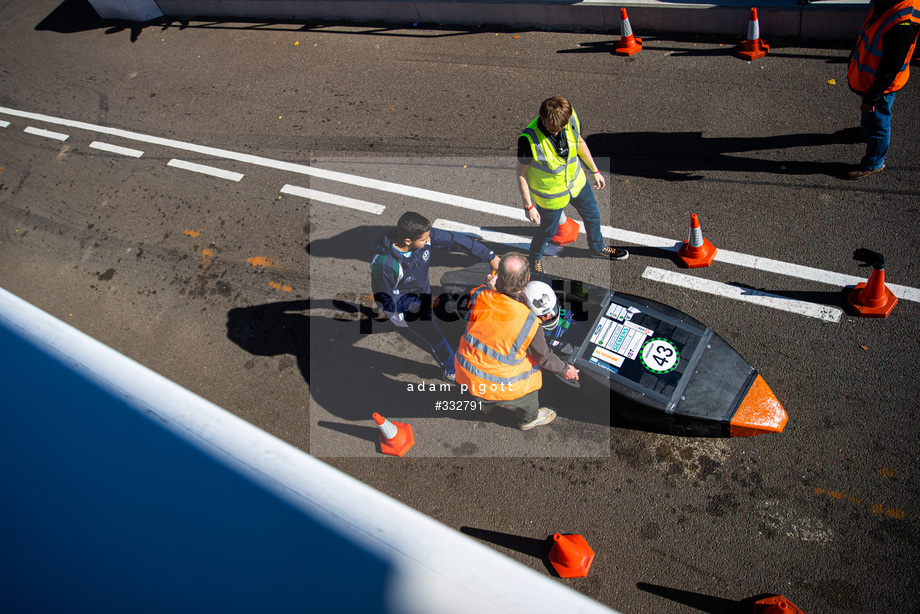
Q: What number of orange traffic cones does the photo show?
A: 8